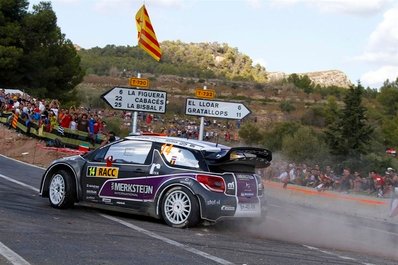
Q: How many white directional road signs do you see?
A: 2